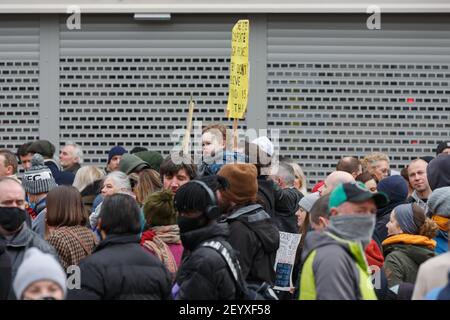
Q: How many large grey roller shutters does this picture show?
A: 3